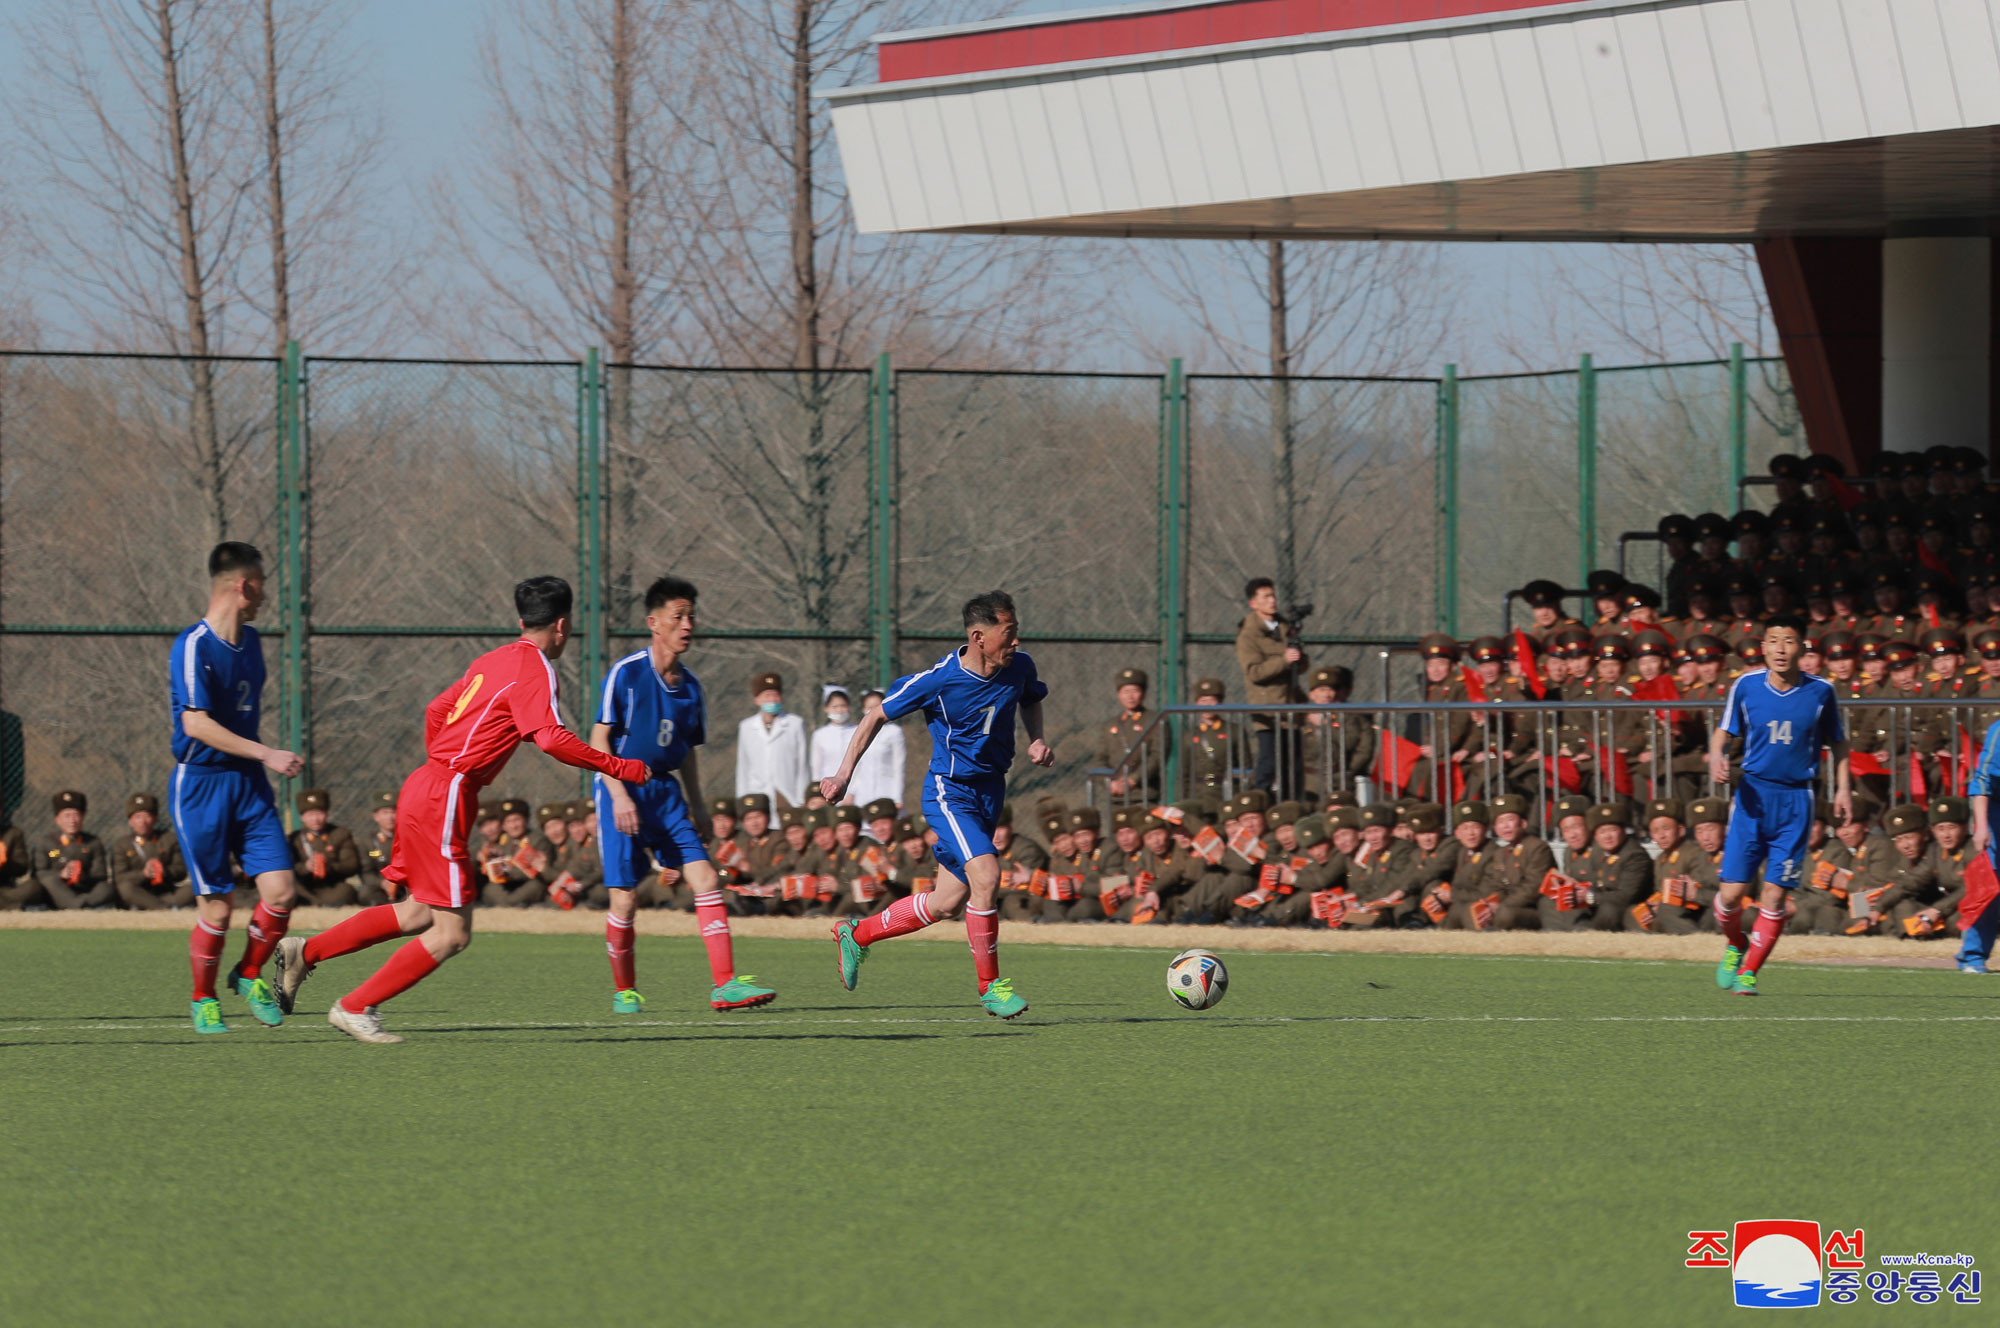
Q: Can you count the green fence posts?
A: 7